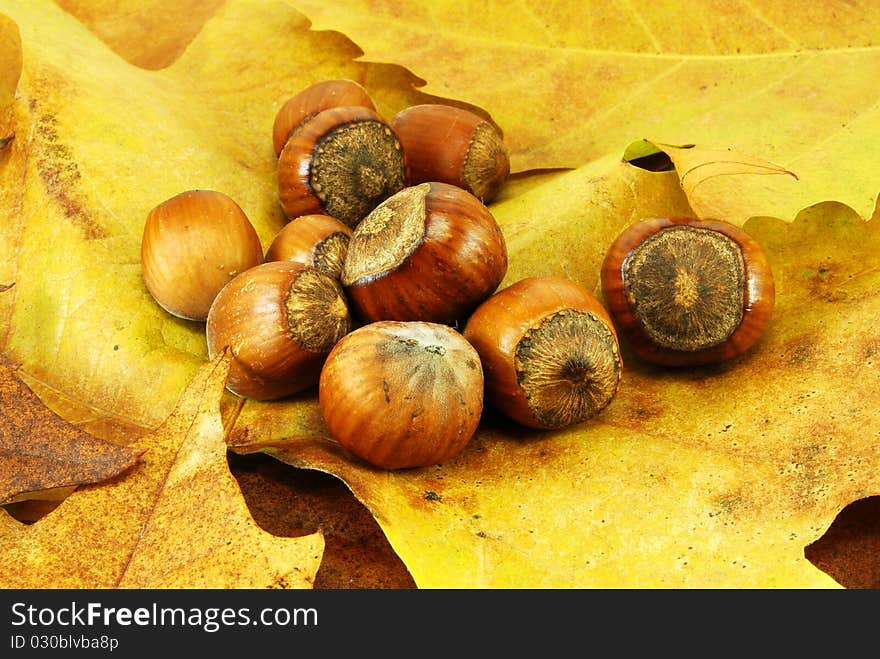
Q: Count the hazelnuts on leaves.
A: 10